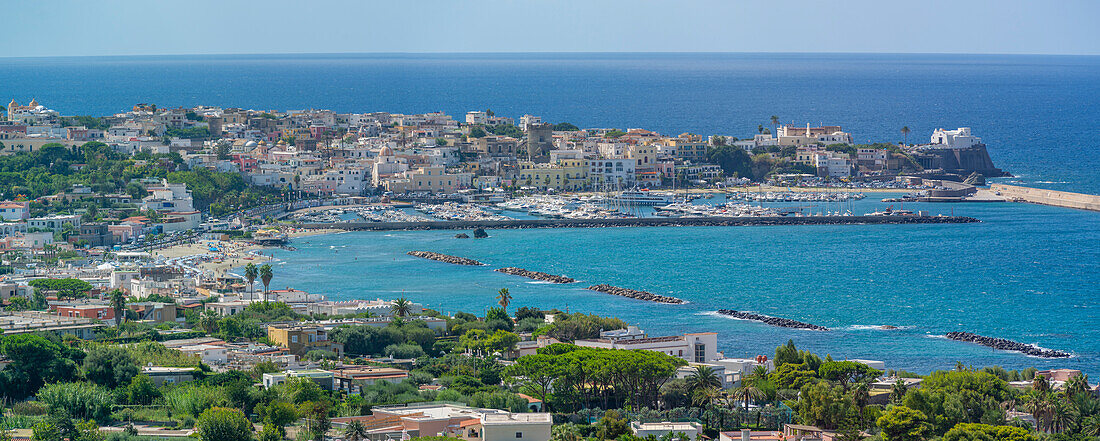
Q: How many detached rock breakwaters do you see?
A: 5